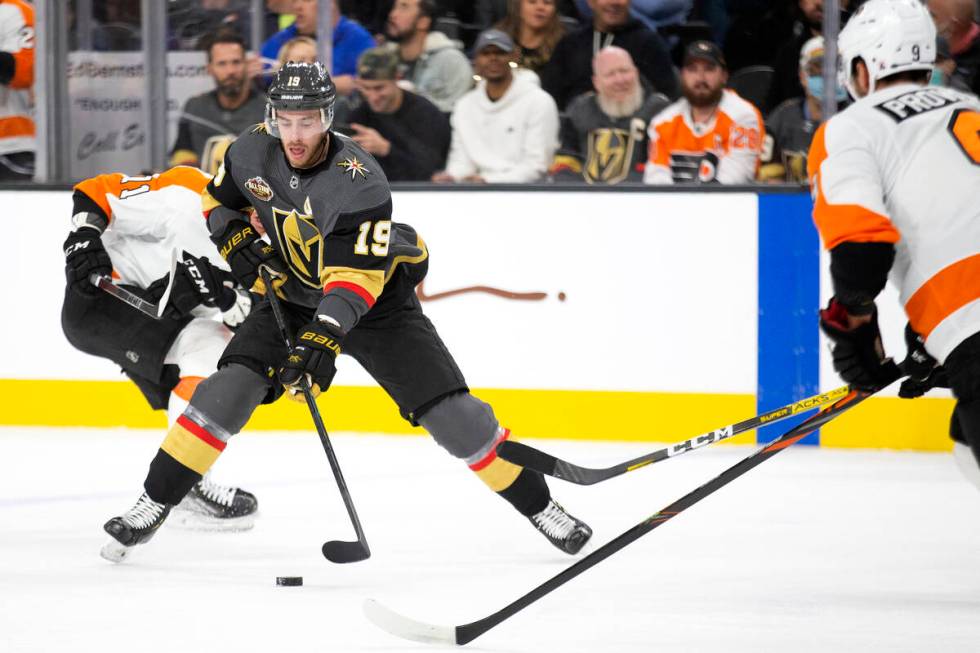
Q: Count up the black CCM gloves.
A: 2